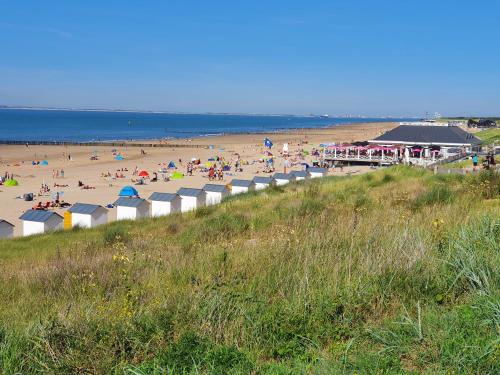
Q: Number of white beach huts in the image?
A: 12